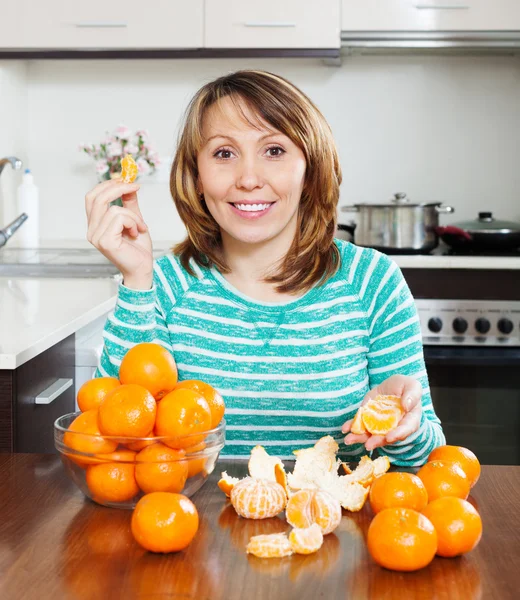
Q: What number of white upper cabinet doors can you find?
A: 3